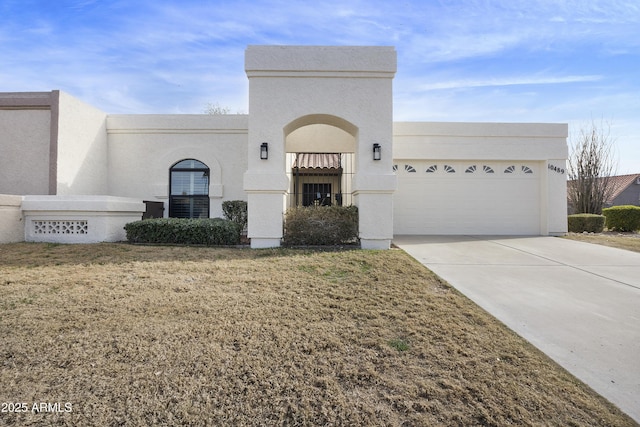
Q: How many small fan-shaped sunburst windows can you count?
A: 8